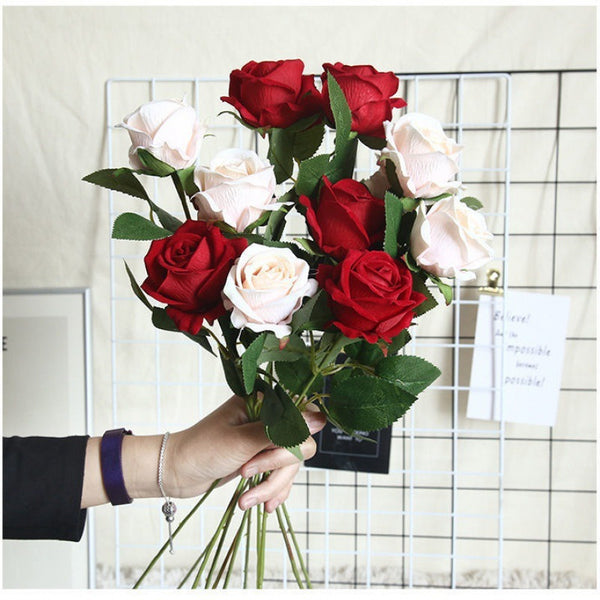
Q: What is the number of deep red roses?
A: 5